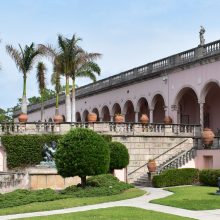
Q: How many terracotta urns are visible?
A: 8